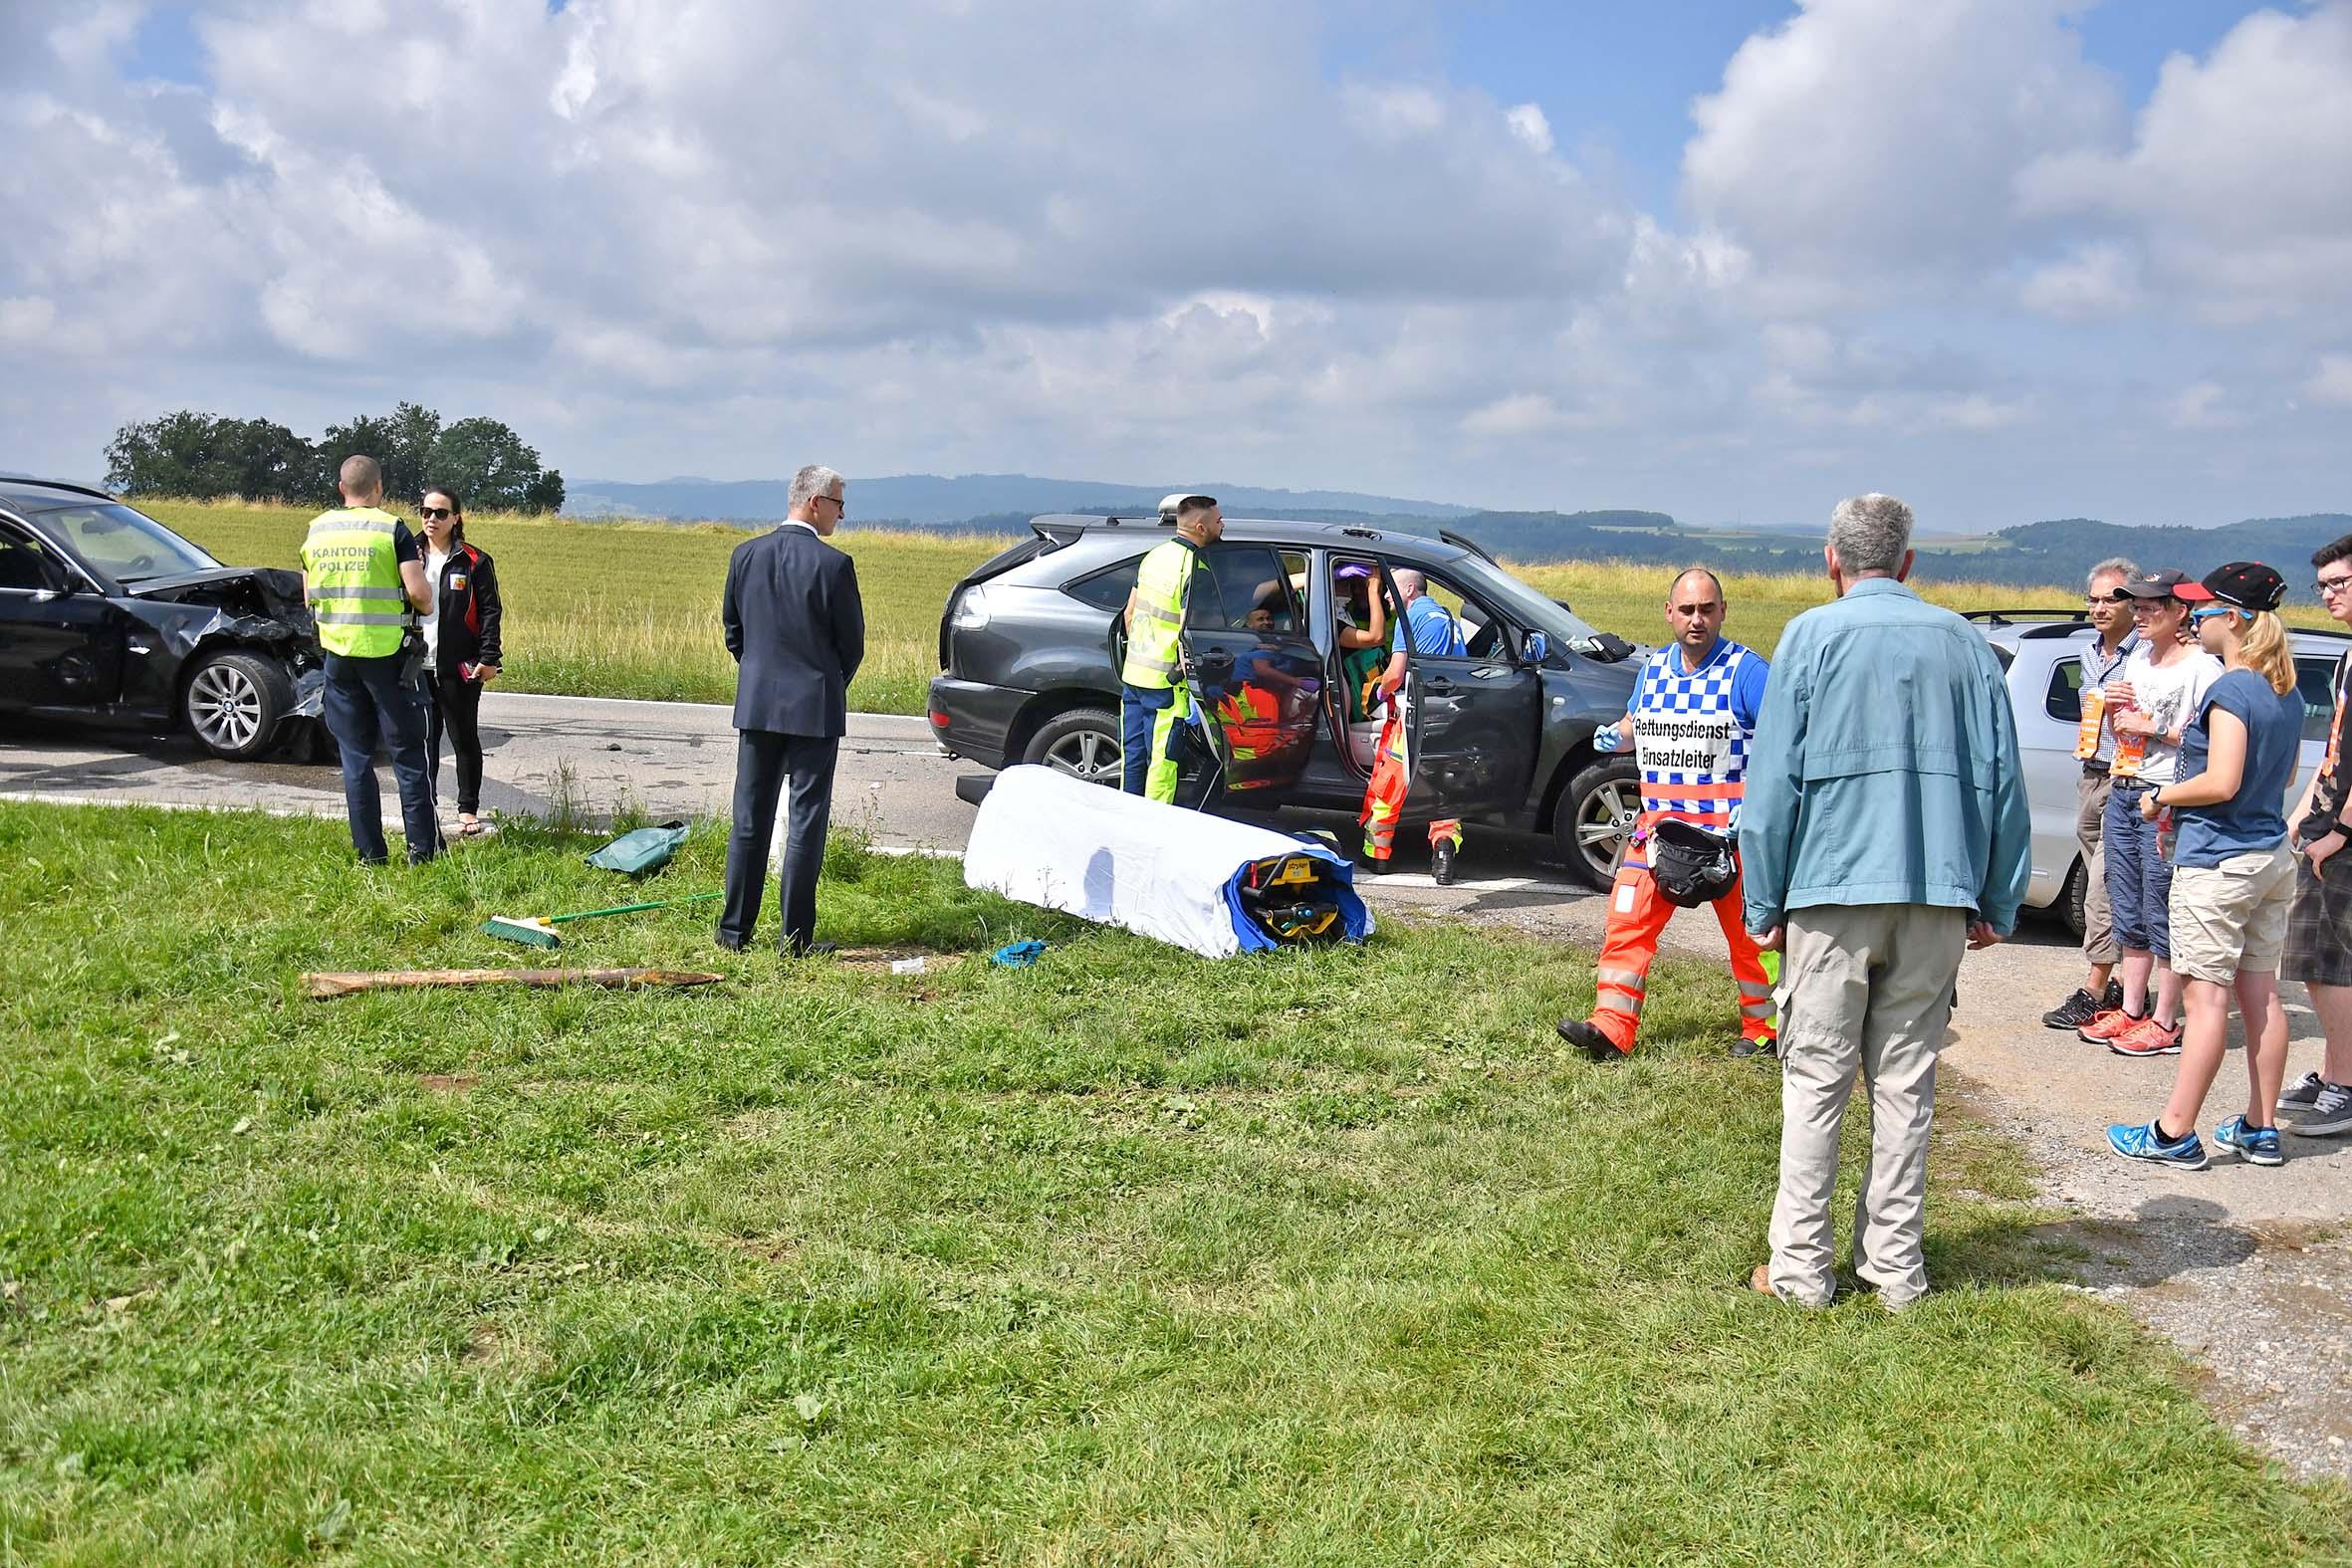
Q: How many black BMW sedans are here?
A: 1